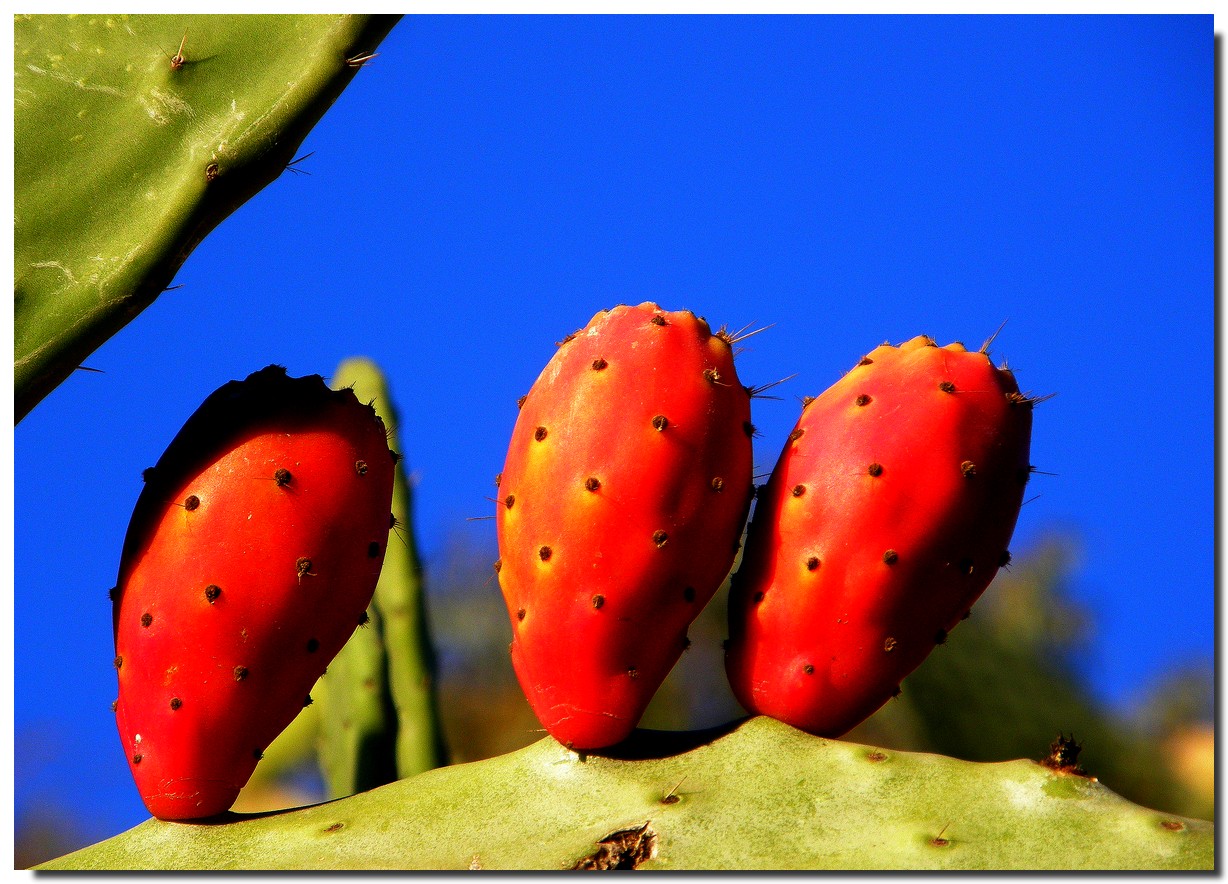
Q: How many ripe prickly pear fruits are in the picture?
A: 3